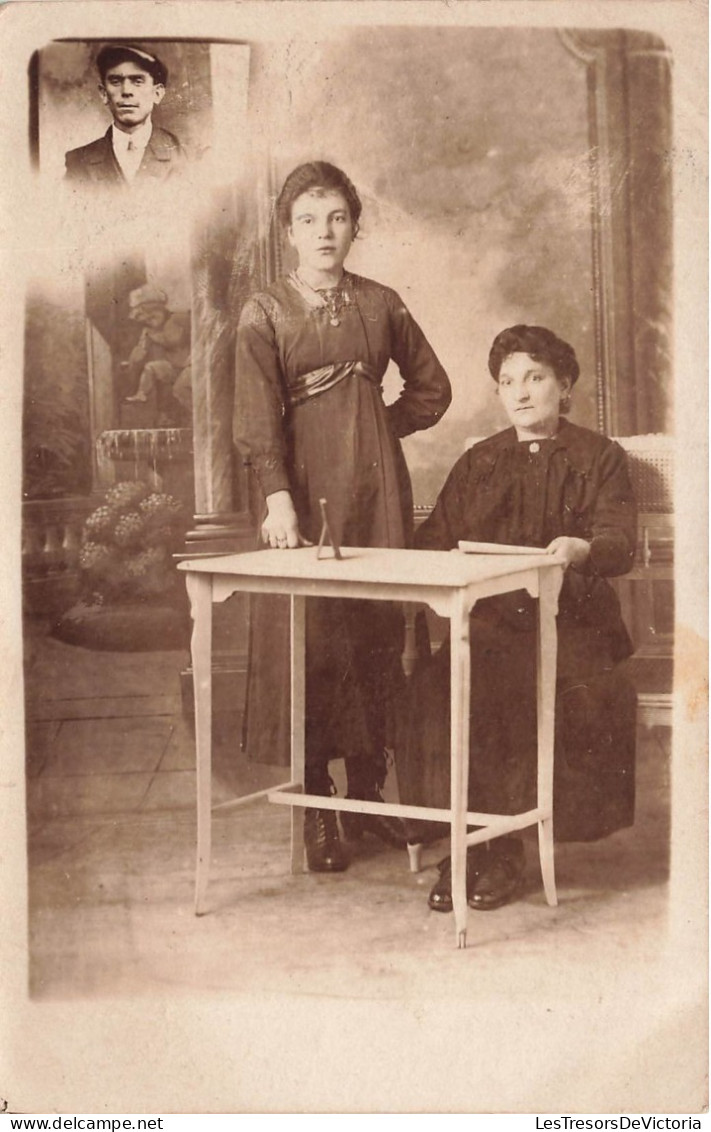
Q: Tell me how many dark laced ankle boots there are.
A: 2